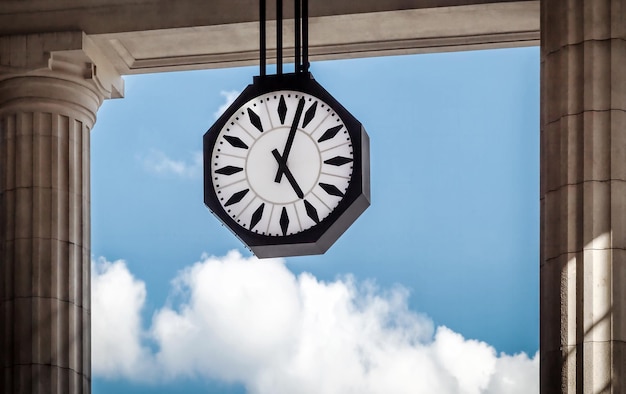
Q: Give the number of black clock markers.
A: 12